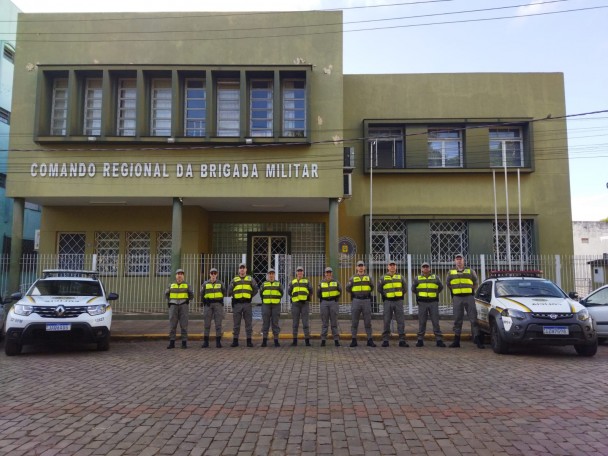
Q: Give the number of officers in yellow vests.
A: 10